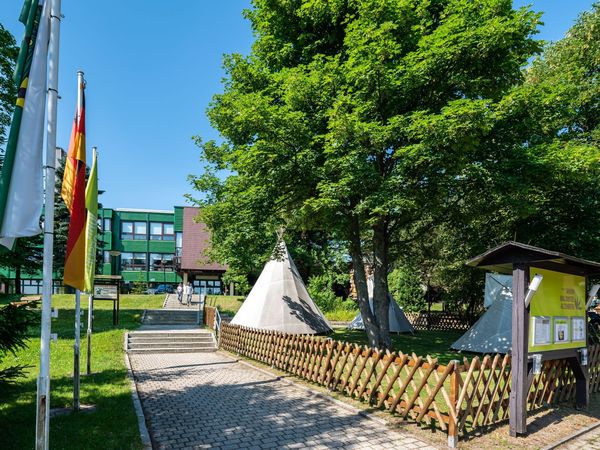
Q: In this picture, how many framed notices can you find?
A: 3